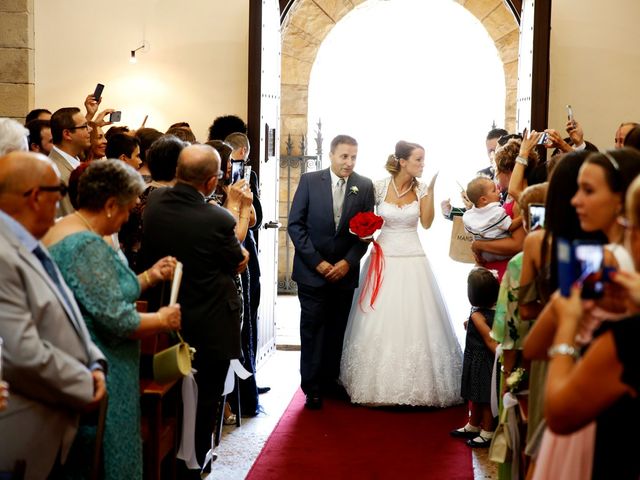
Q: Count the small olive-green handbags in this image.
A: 1